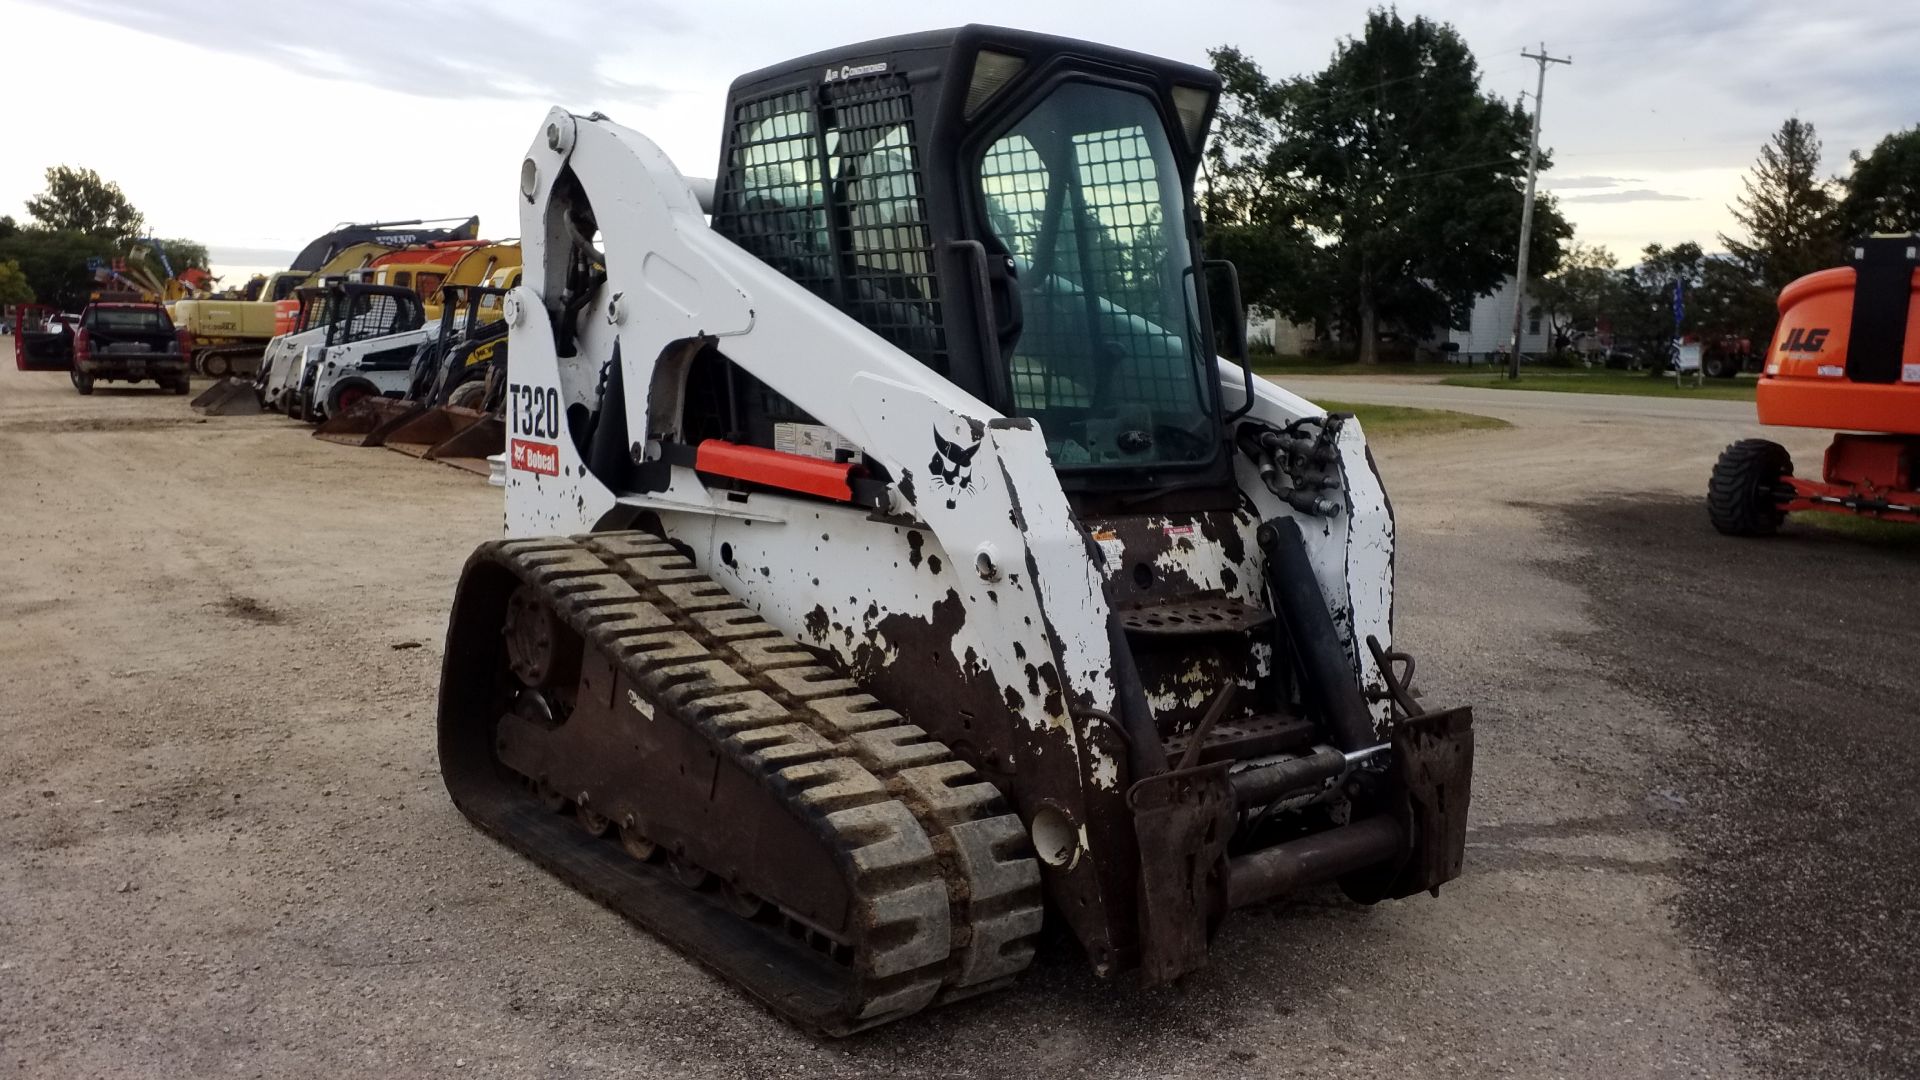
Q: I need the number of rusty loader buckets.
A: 3